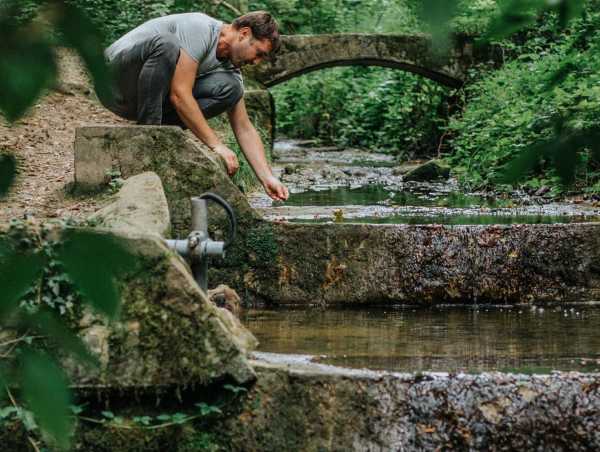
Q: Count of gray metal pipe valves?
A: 1